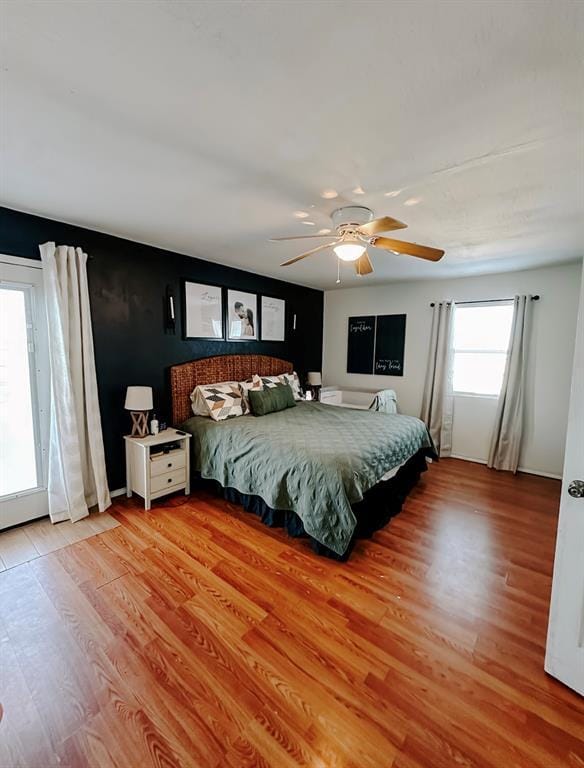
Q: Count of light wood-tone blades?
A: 5